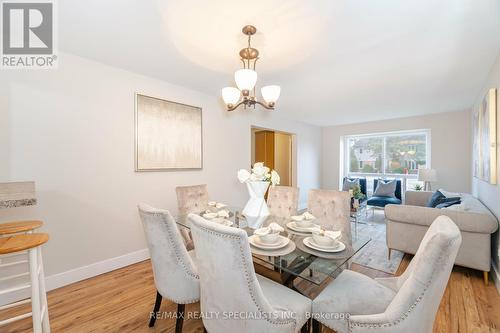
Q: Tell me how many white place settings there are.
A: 5